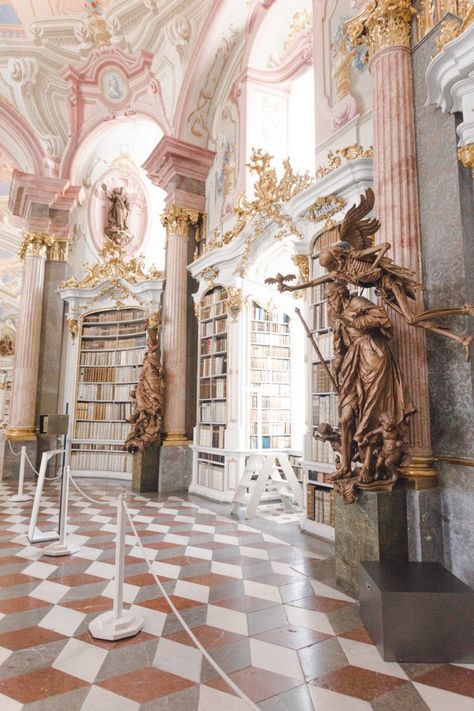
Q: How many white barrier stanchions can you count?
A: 3